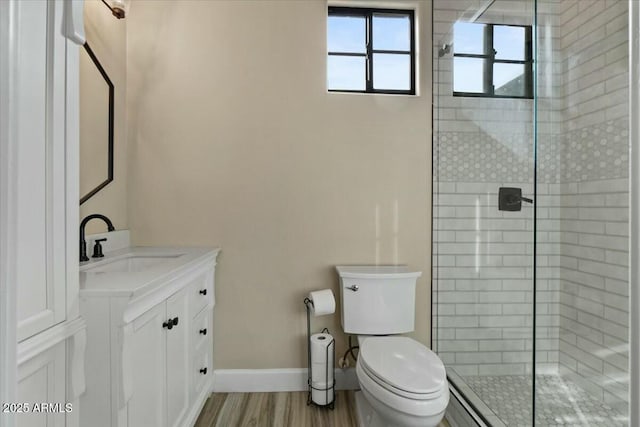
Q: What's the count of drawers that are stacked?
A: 3